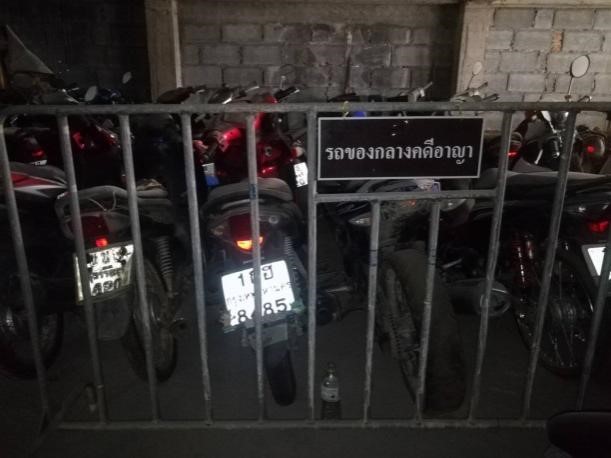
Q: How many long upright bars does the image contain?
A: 9